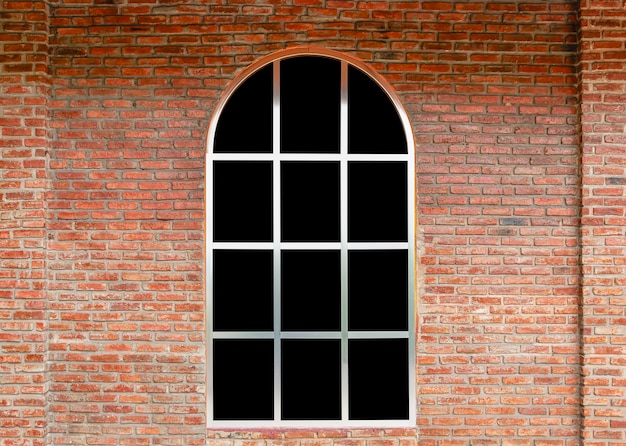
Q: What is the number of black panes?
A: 12